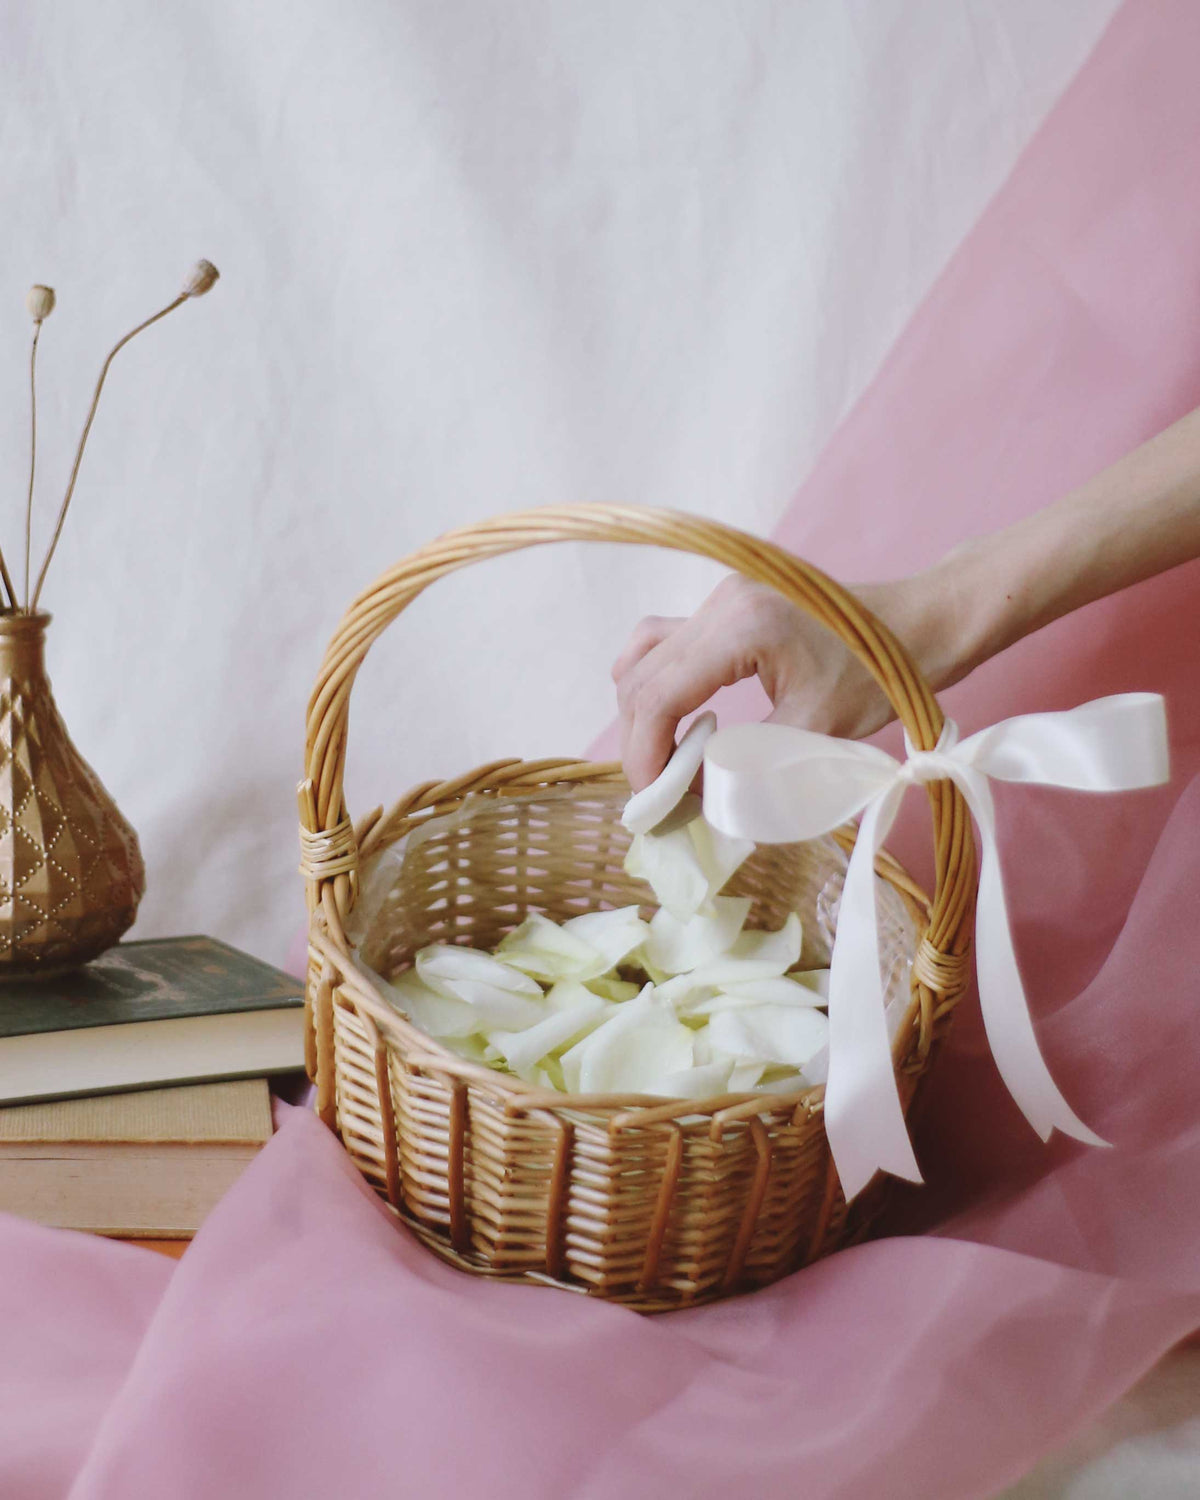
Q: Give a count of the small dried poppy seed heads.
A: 2